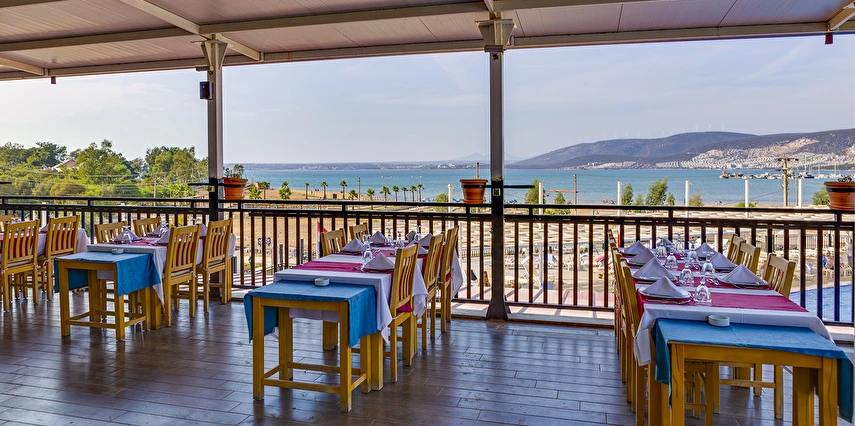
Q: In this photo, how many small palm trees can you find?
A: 14